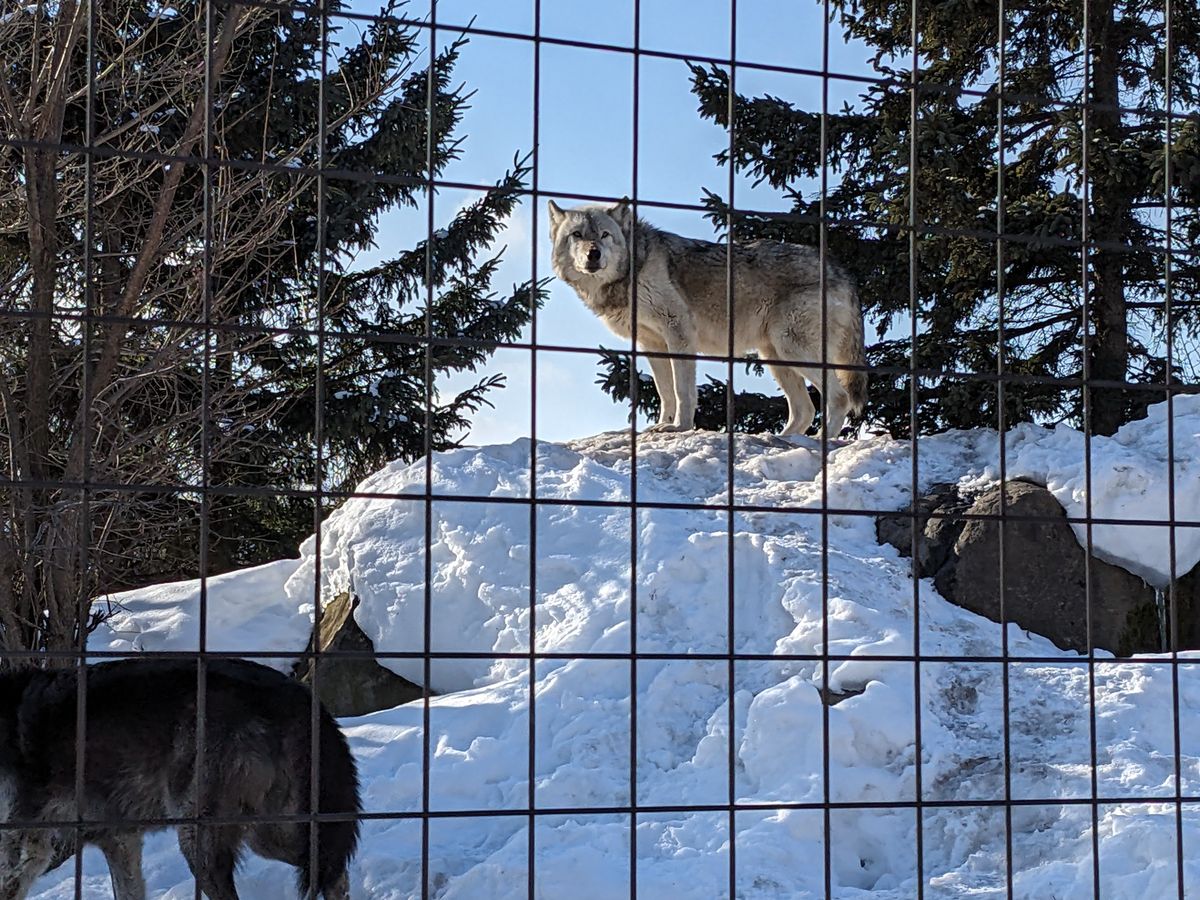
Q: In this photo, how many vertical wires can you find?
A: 12